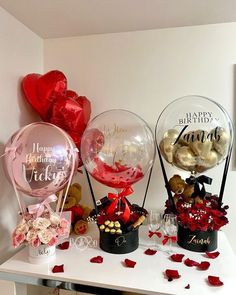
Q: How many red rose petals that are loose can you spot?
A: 12